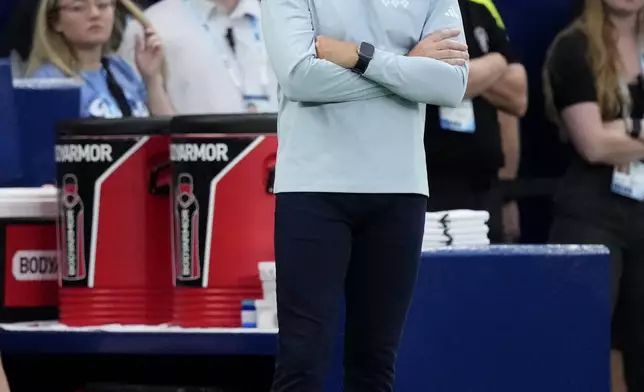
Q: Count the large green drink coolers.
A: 0